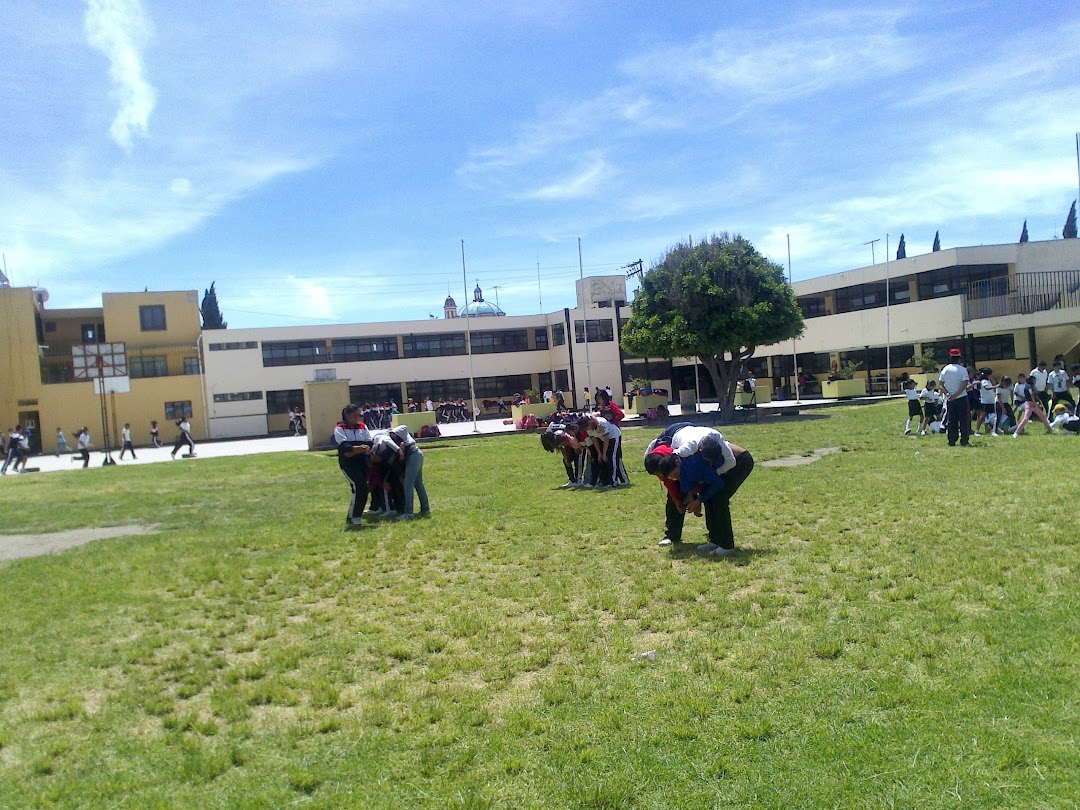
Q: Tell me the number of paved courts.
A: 1